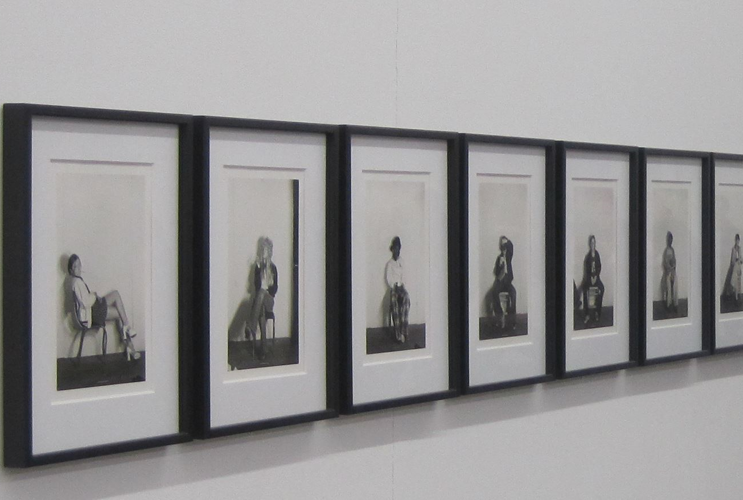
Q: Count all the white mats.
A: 7